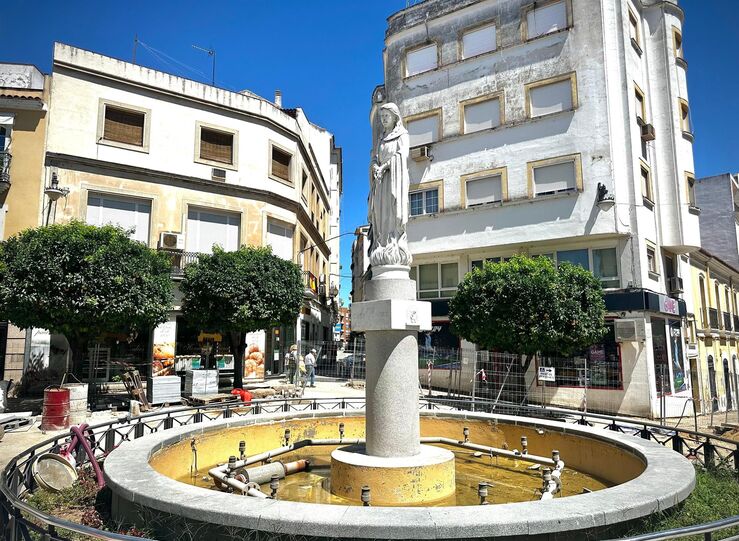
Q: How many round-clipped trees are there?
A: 3